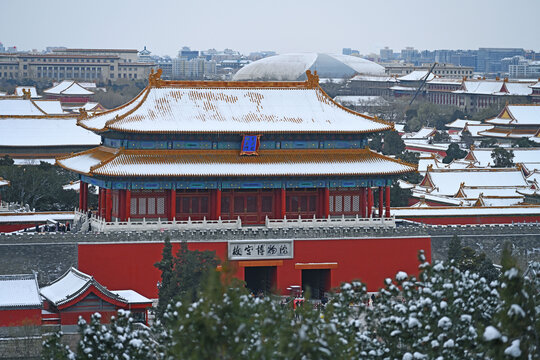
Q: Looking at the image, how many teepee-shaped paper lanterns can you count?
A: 0